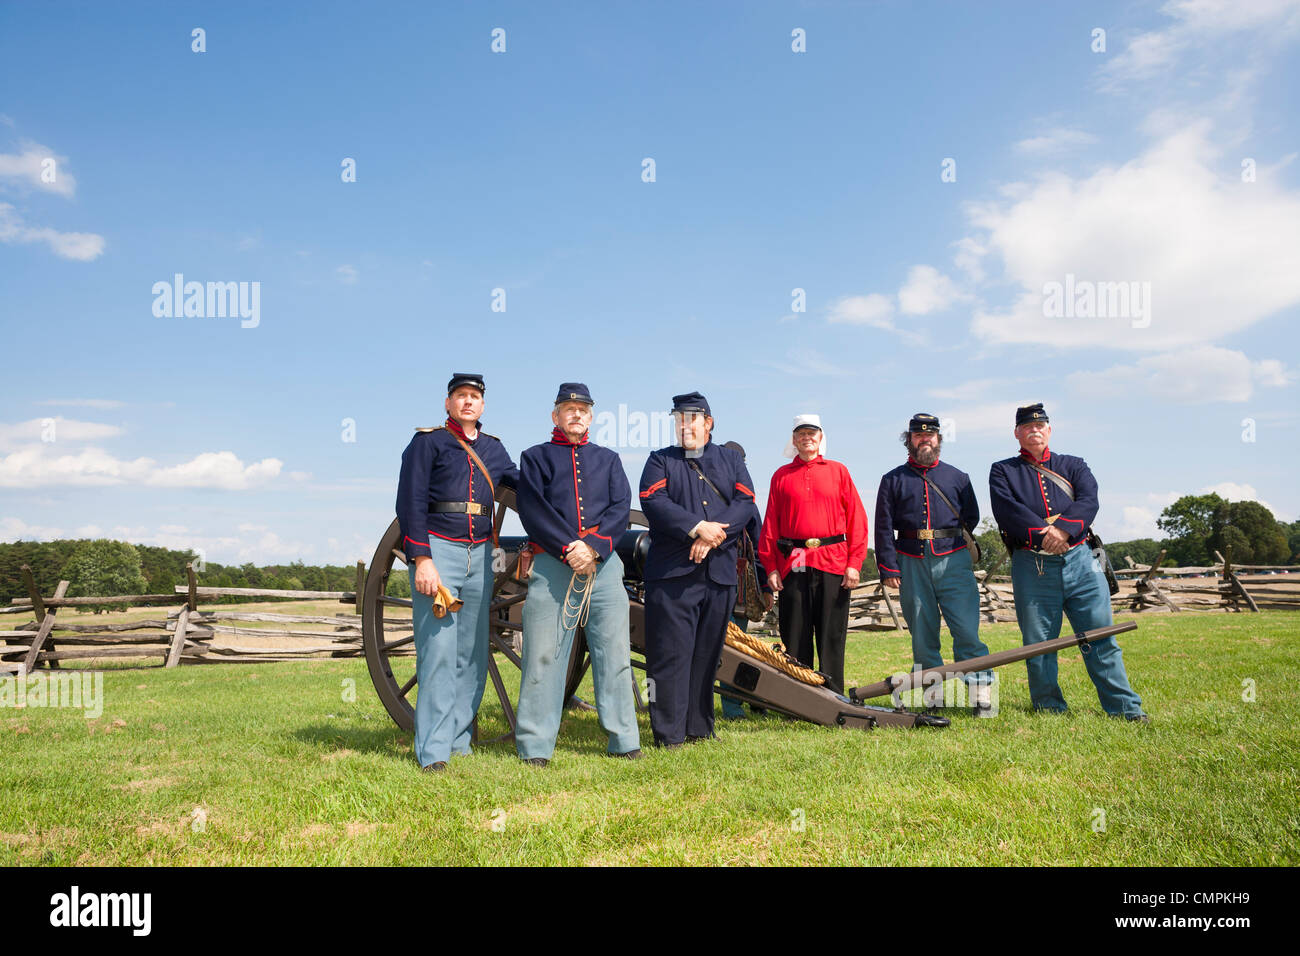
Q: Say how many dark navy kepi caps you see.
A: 5